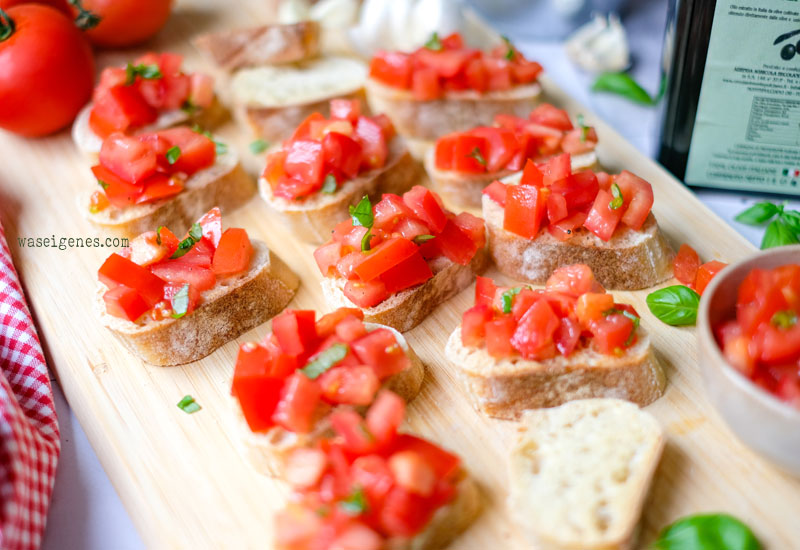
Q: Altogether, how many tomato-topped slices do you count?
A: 11